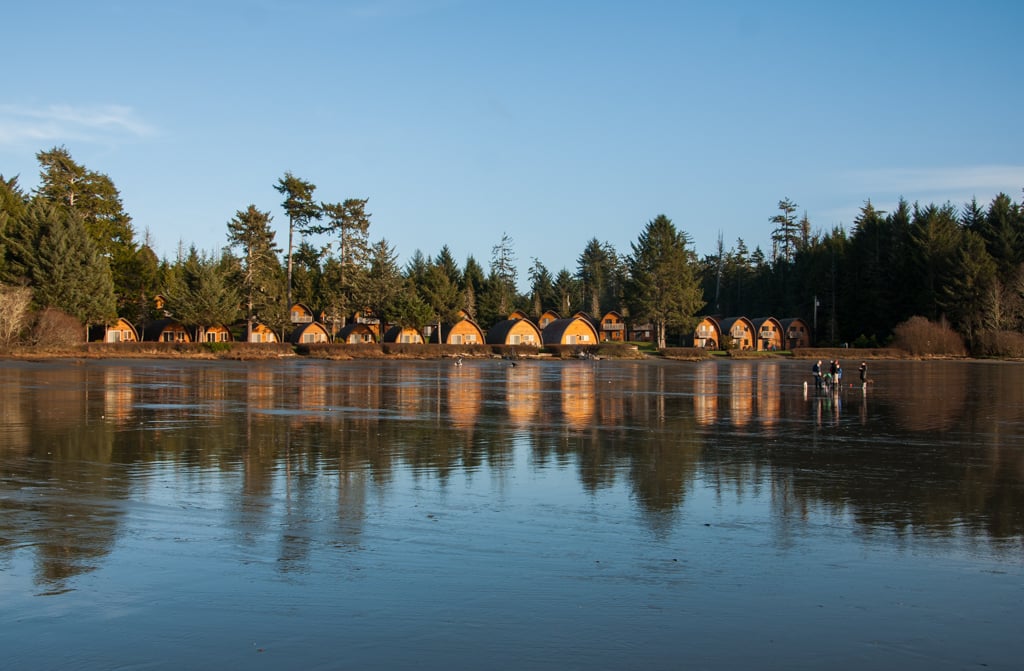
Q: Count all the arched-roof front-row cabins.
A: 14